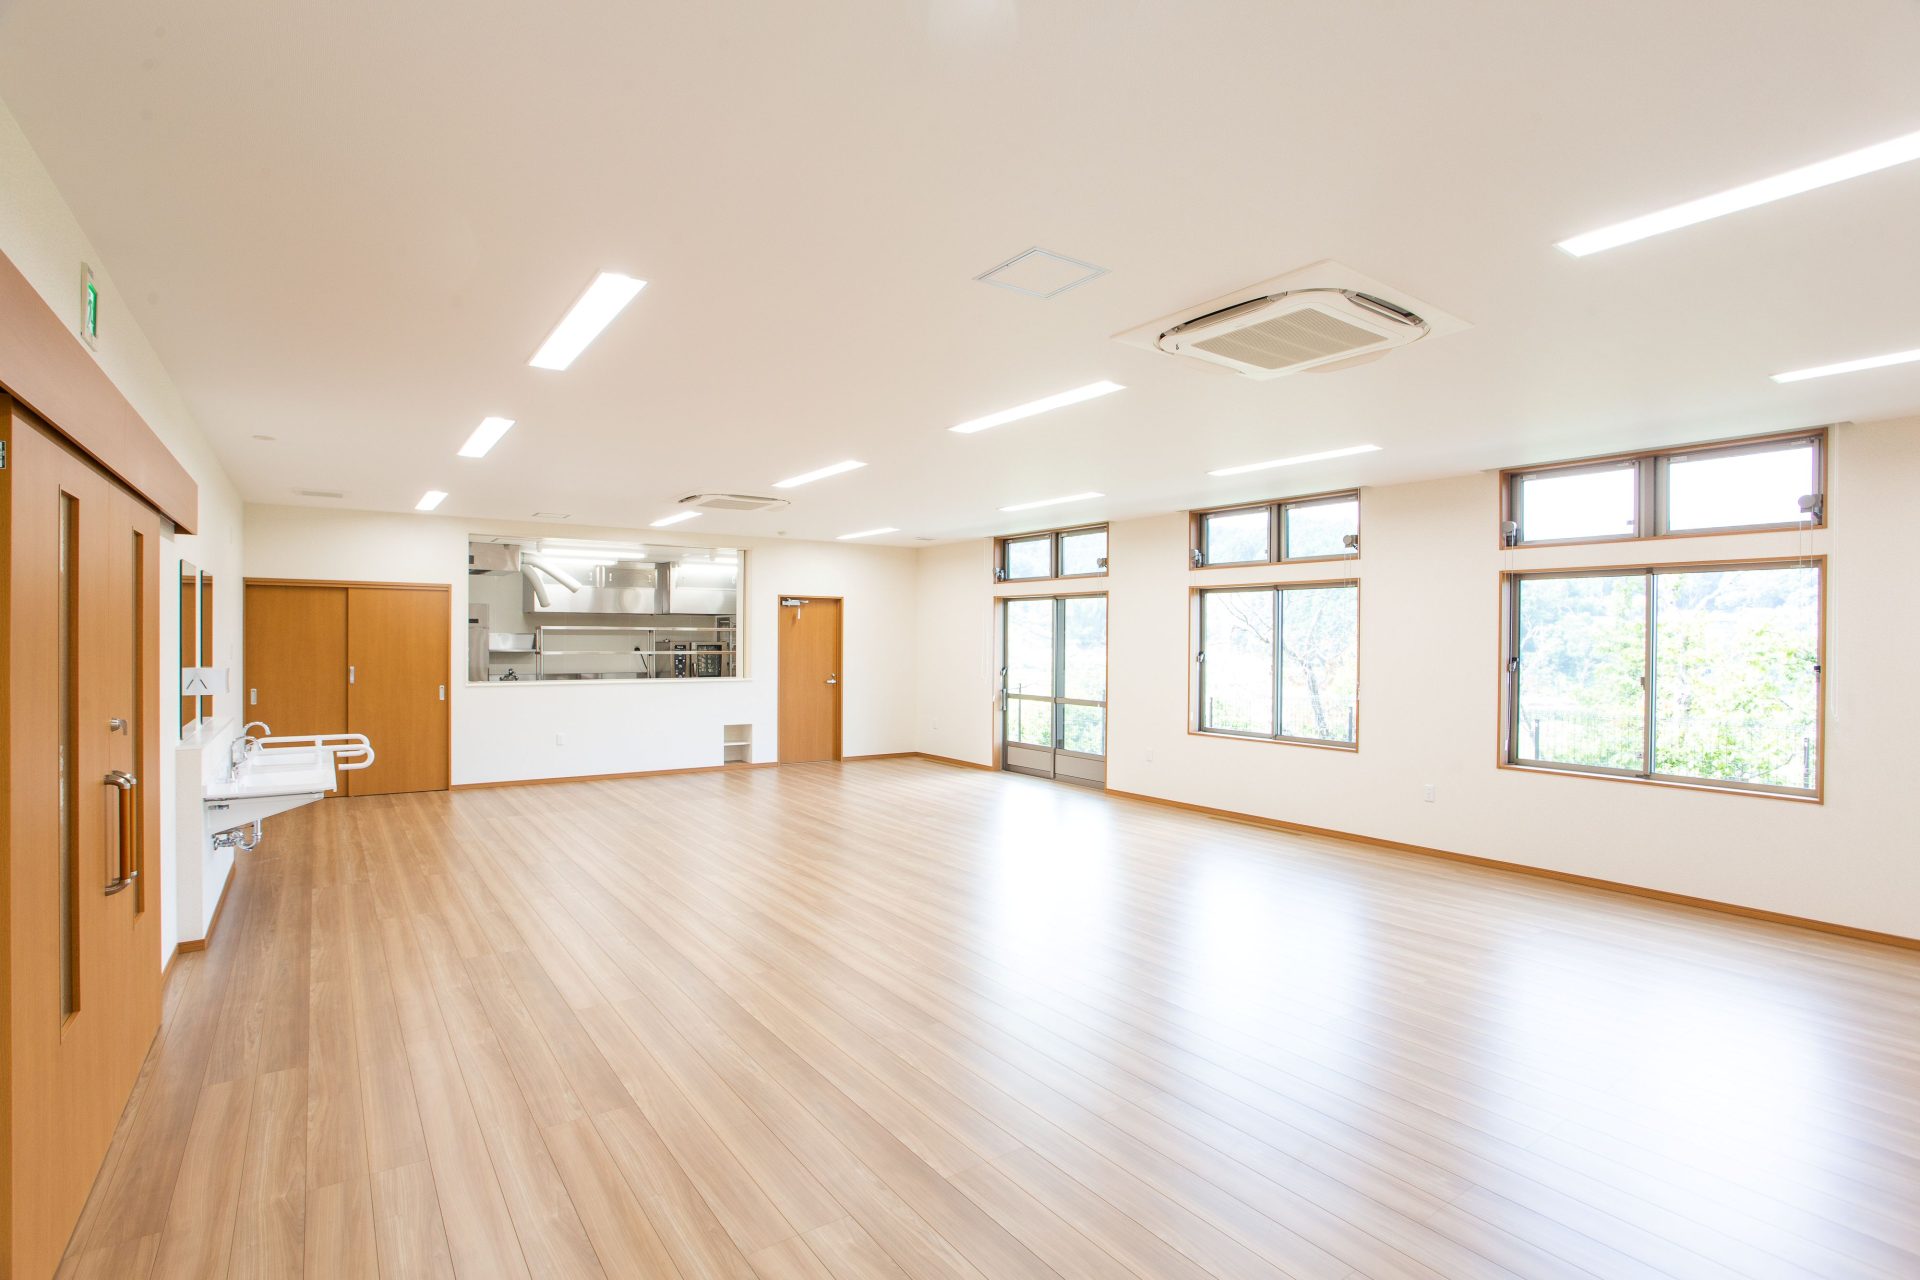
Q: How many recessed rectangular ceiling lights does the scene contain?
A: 11